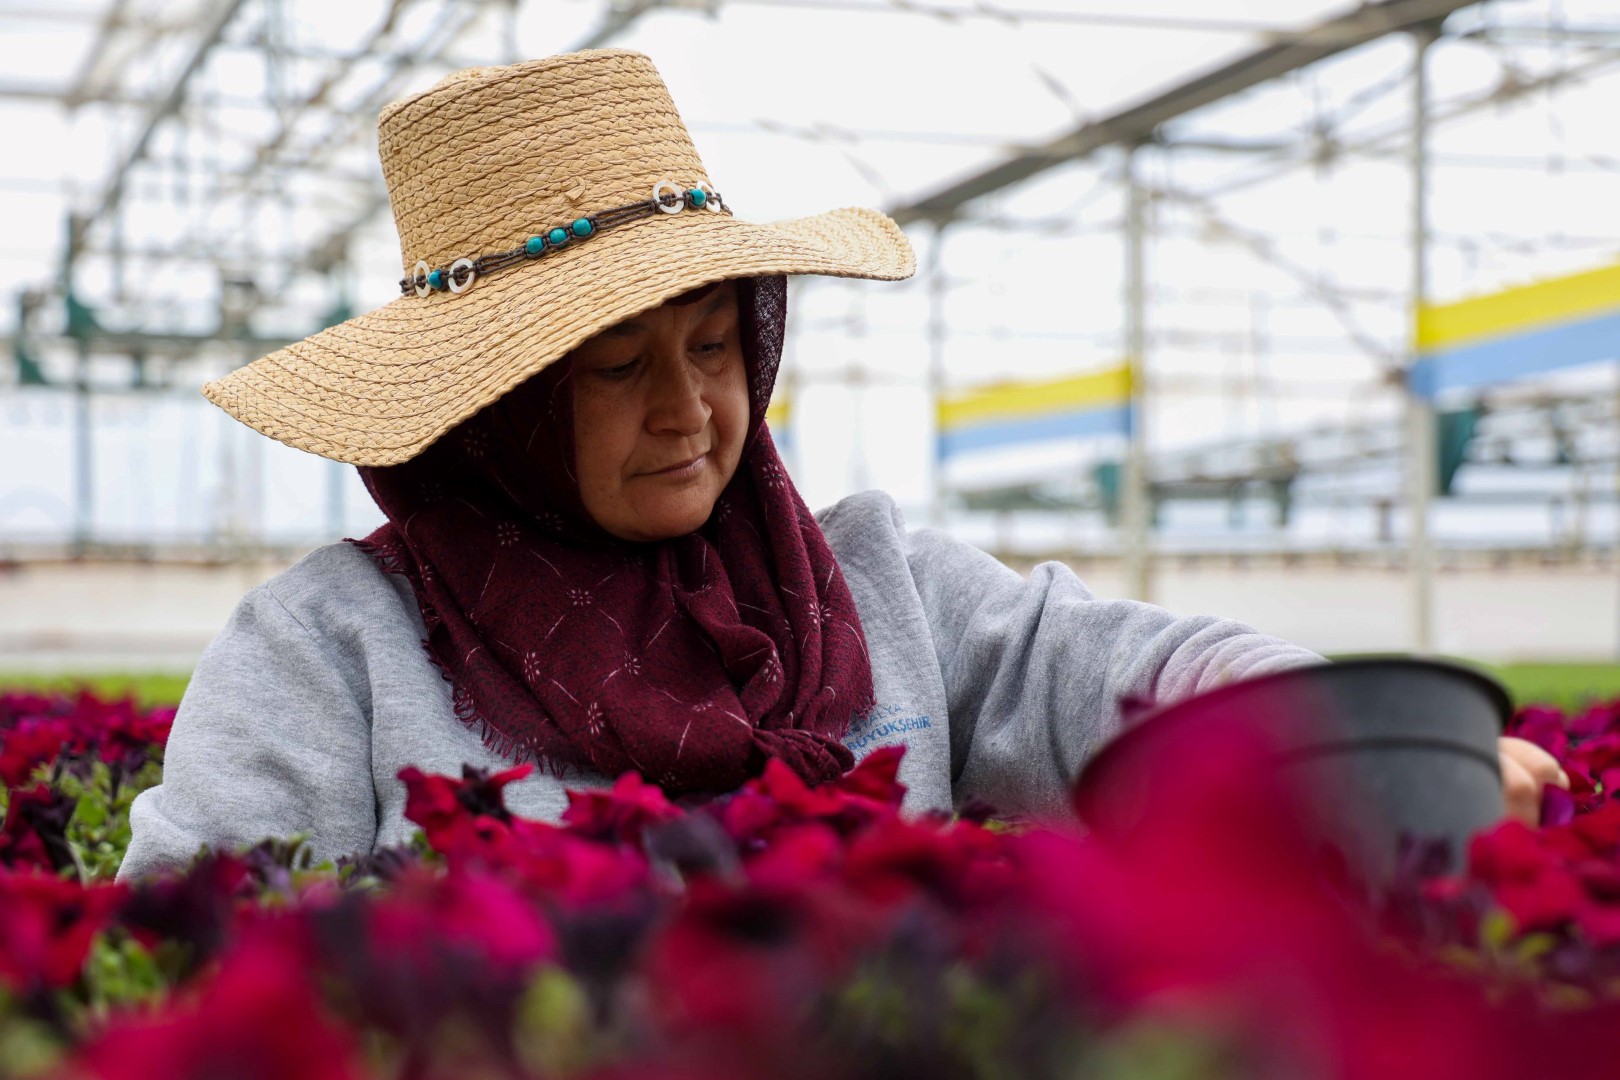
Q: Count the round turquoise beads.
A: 5